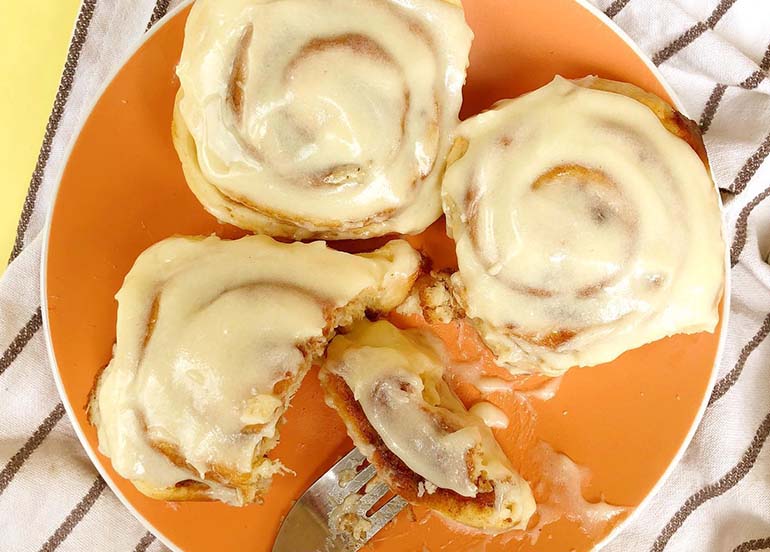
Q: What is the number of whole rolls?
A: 2